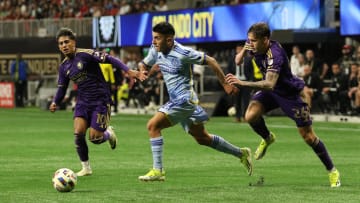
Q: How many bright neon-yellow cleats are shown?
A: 4